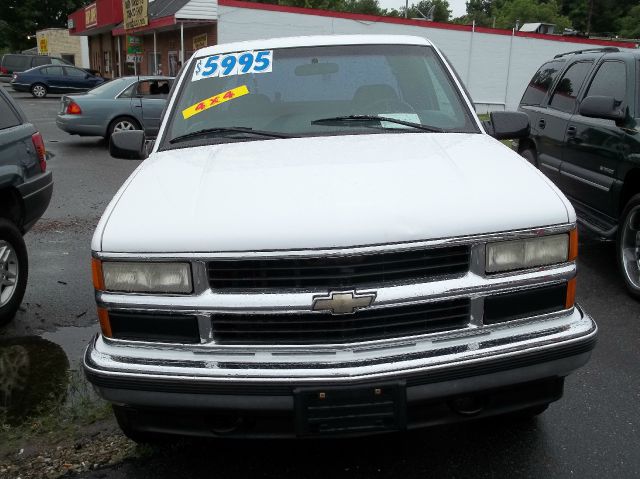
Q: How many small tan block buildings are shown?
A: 1